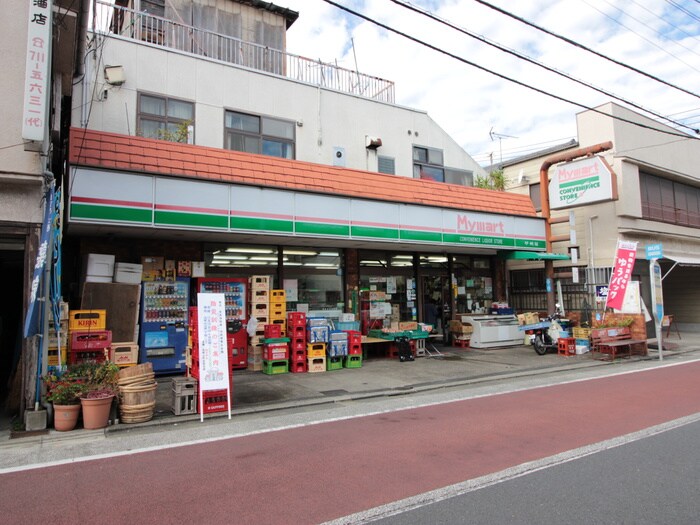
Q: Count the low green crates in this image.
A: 3